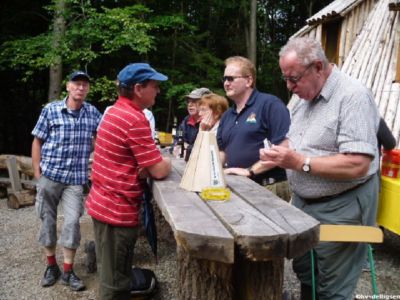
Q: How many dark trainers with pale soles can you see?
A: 2